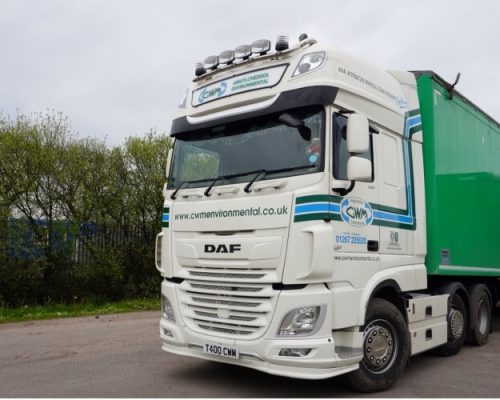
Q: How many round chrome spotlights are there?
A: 4